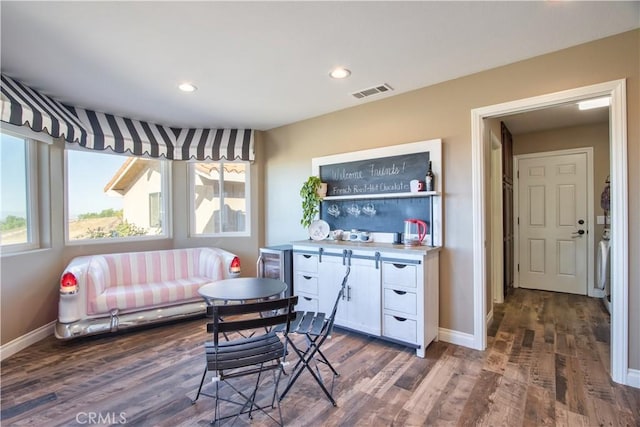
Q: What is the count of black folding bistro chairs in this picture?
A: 2